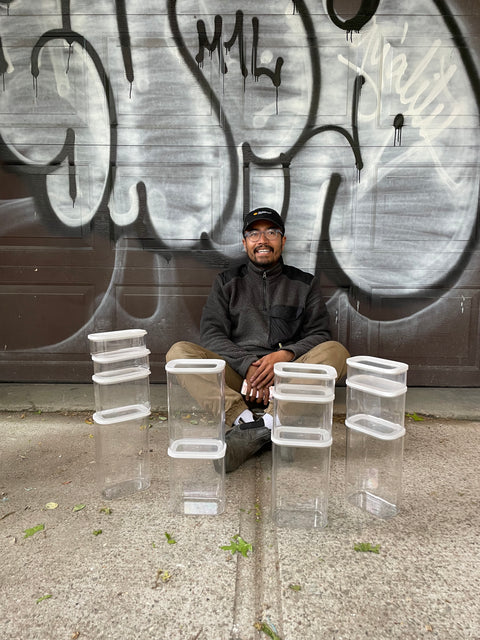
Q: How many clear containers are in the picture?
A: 12